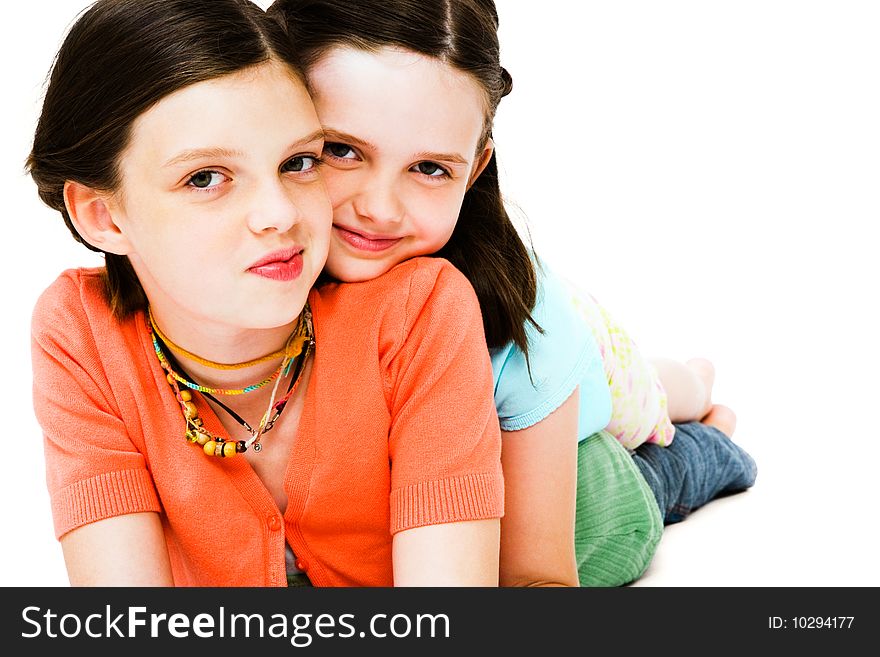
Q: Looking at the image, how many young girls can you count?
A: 2